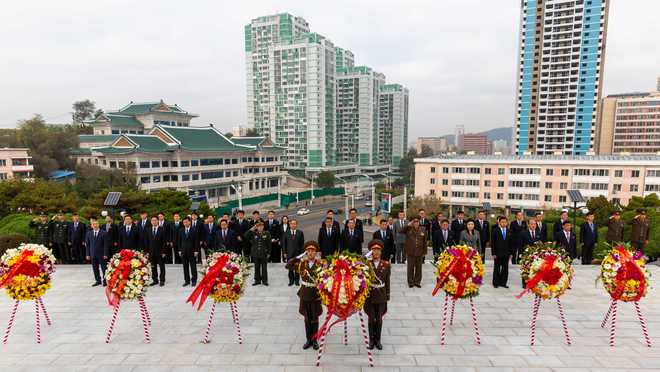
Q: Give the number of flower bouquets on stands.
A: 7